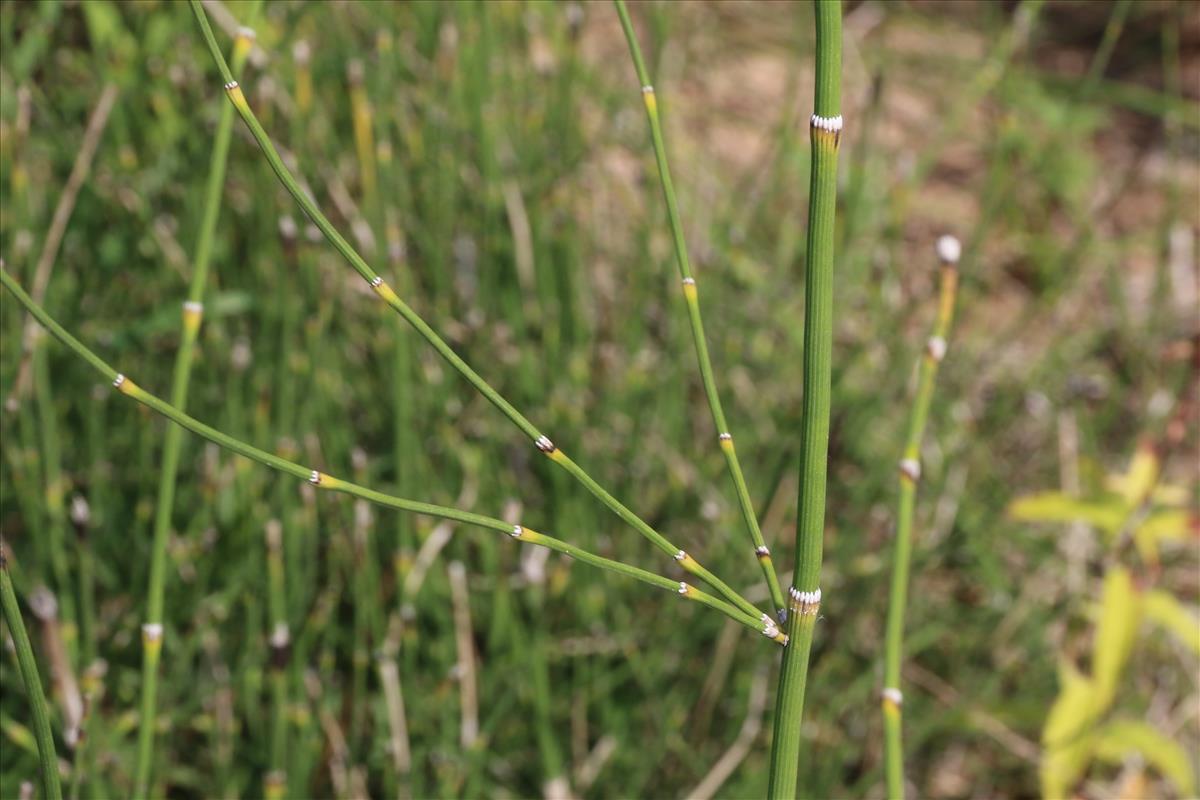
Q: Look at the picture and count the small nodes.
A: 12